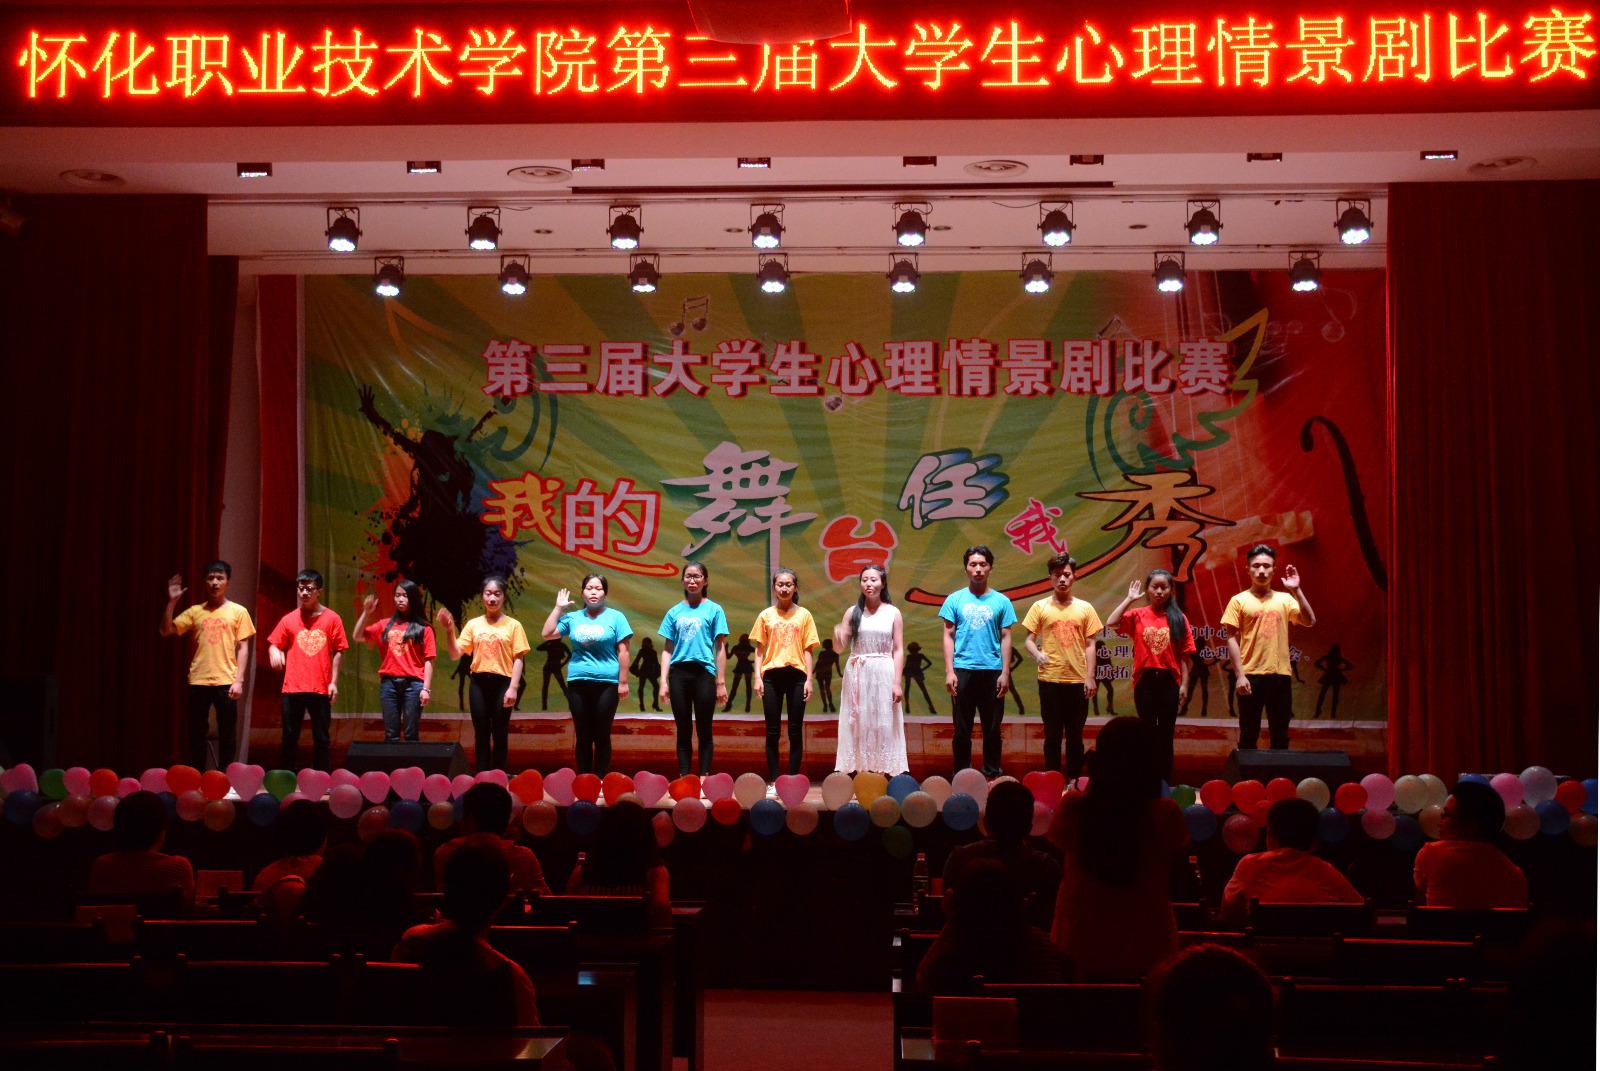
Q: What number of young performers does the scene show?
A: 12